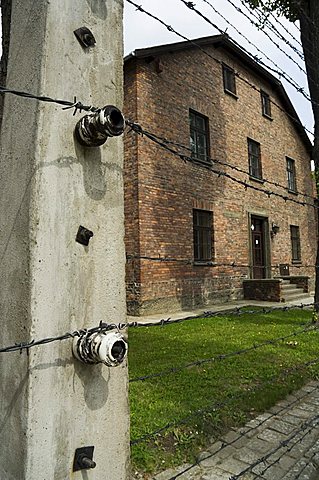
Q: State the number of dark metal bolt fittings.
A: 3